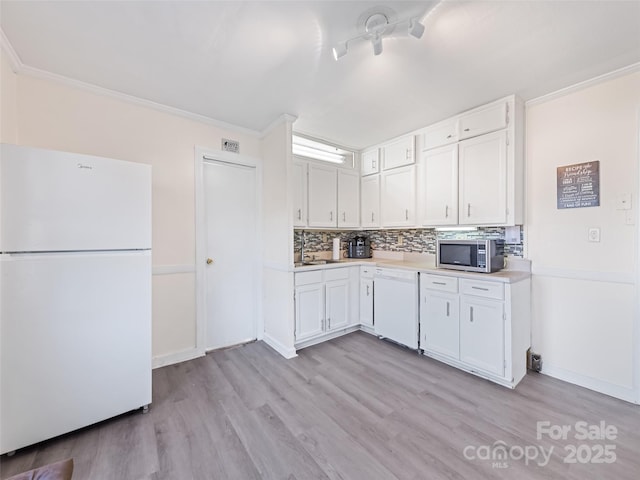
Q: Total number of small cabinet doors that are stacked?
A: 4